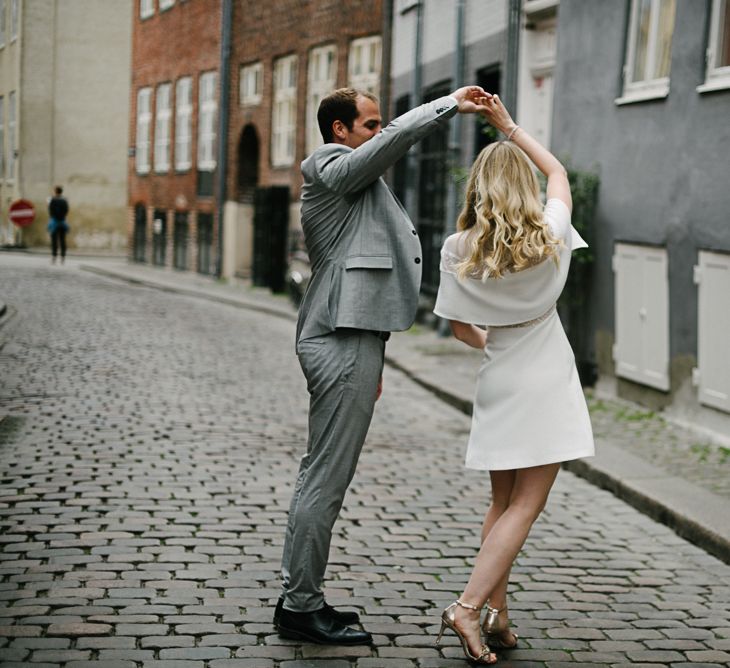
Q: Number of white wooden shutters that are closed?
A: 2